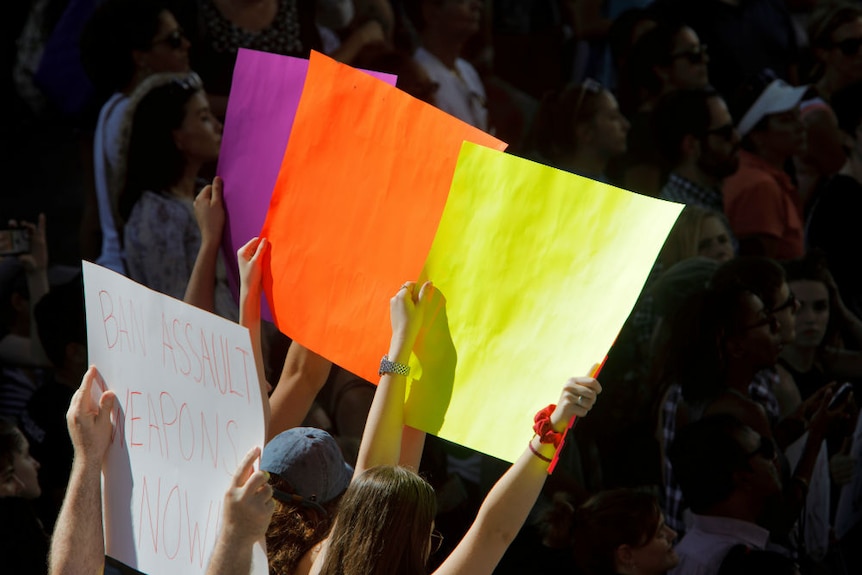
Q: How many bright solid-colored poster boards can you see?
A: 3